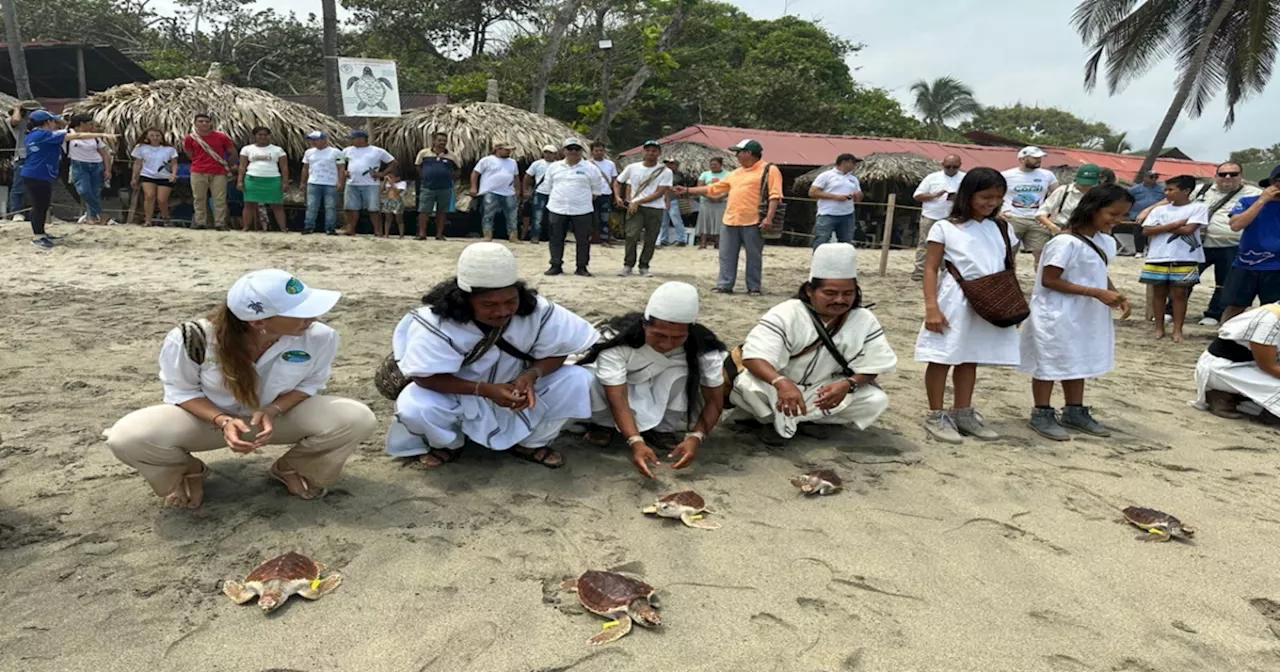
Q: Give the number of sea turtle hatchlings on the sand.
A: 5